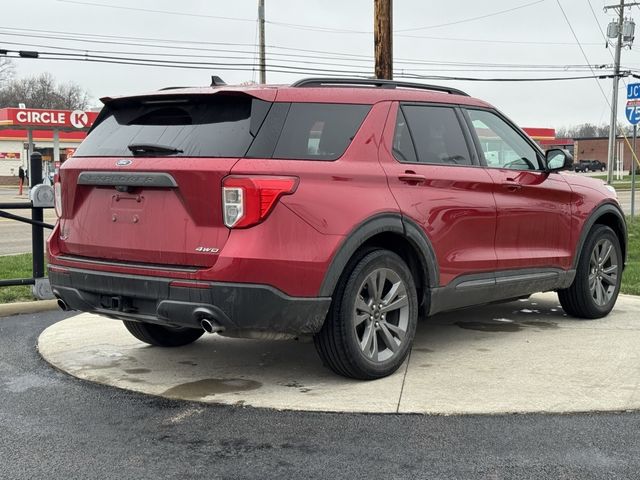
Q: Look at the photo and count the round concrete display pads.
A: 1